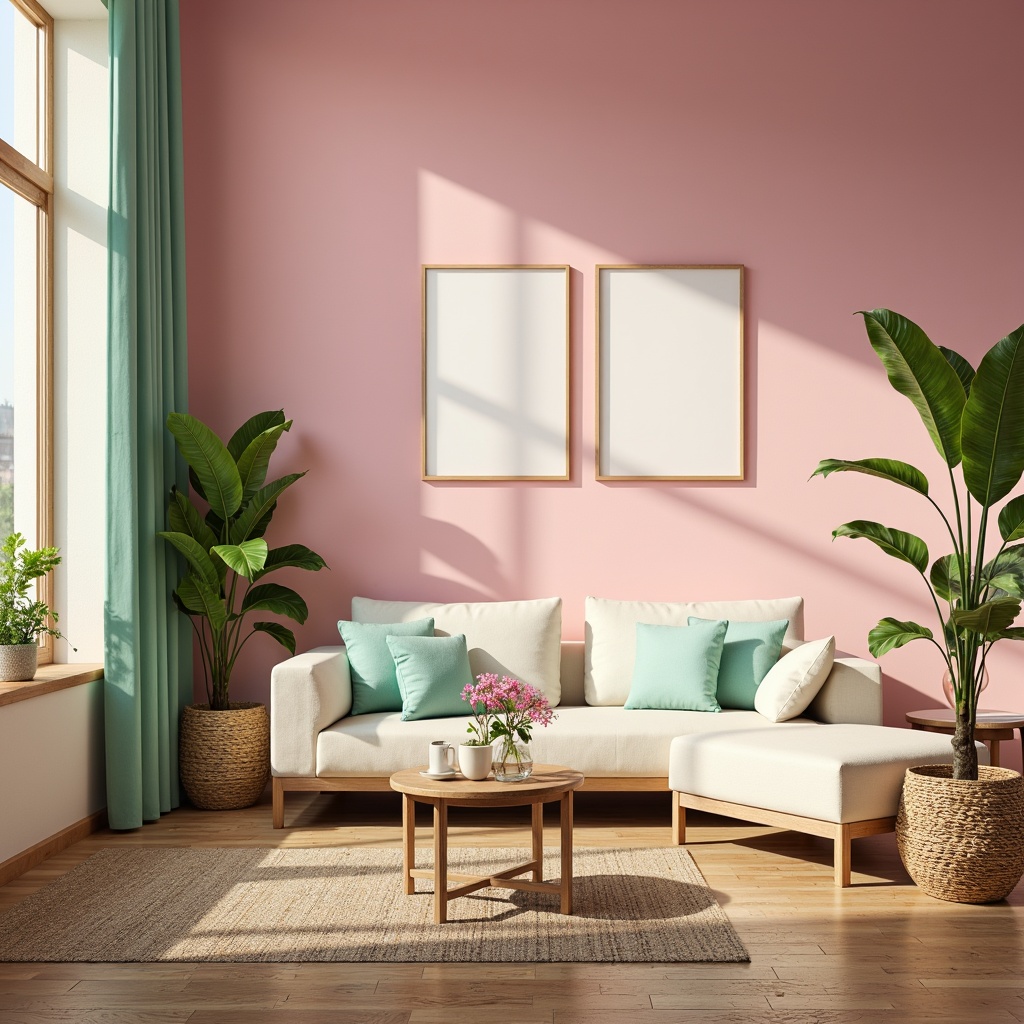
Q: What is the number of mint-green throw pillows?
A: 4